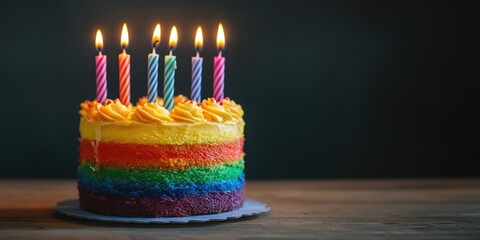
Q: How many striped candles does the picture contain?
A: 6